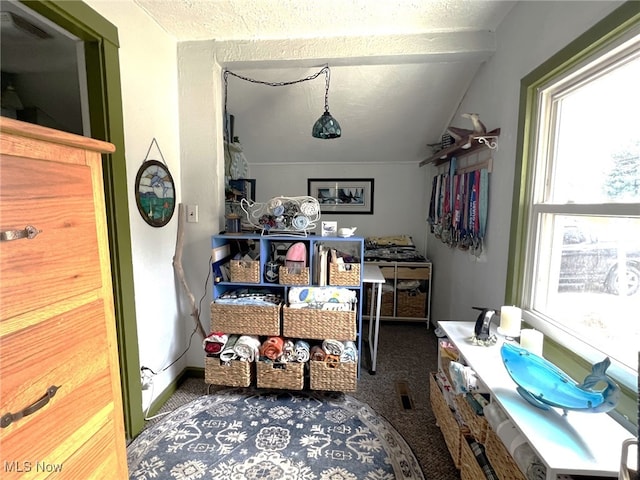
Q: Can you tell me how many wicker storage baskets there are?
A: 14